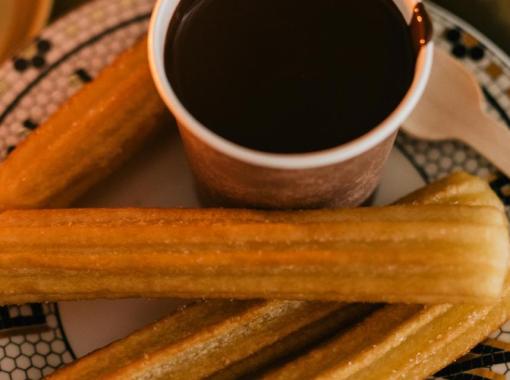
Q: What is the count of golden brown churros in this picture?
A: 4